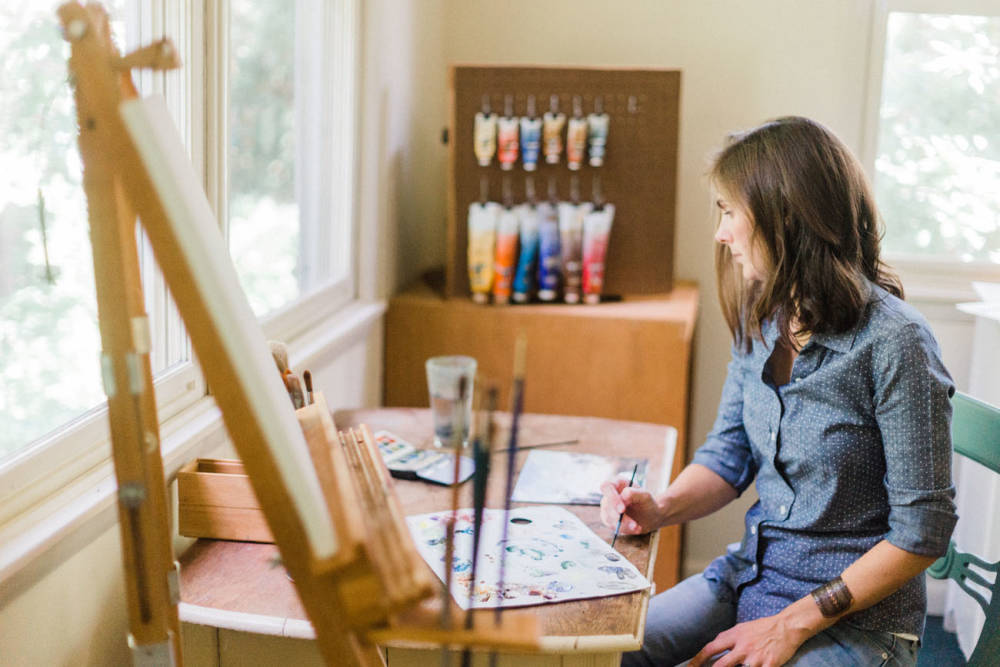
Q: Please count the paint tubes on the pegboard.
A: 12